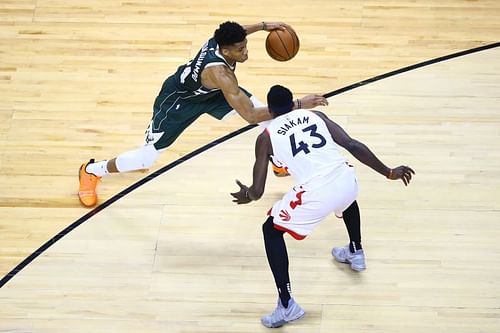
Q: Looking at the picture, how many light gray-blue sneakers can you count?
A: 2